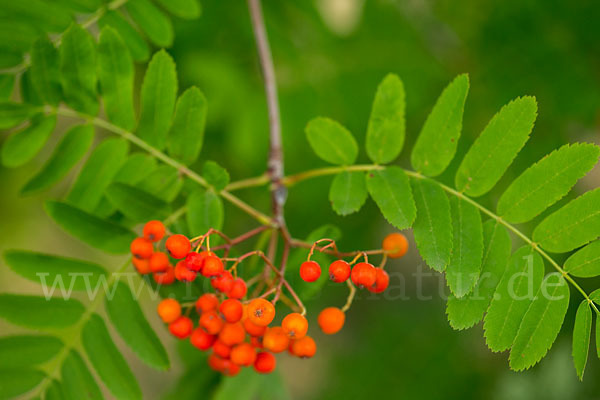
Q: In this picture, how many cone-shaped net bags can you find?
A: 0